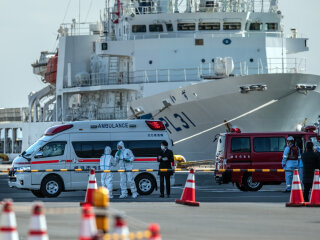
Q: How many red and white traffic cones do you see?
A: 9